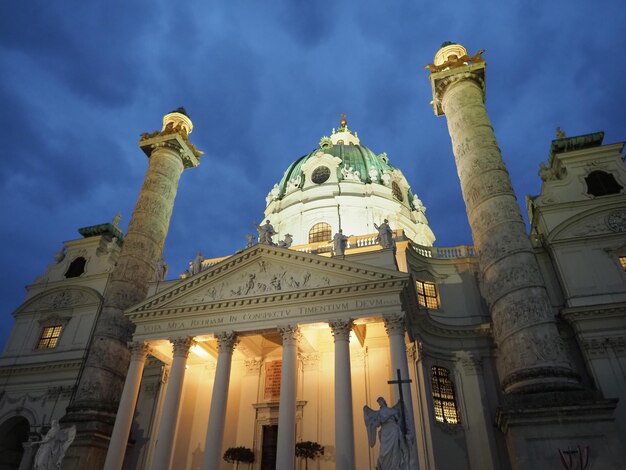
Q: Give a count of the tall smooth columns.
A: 6